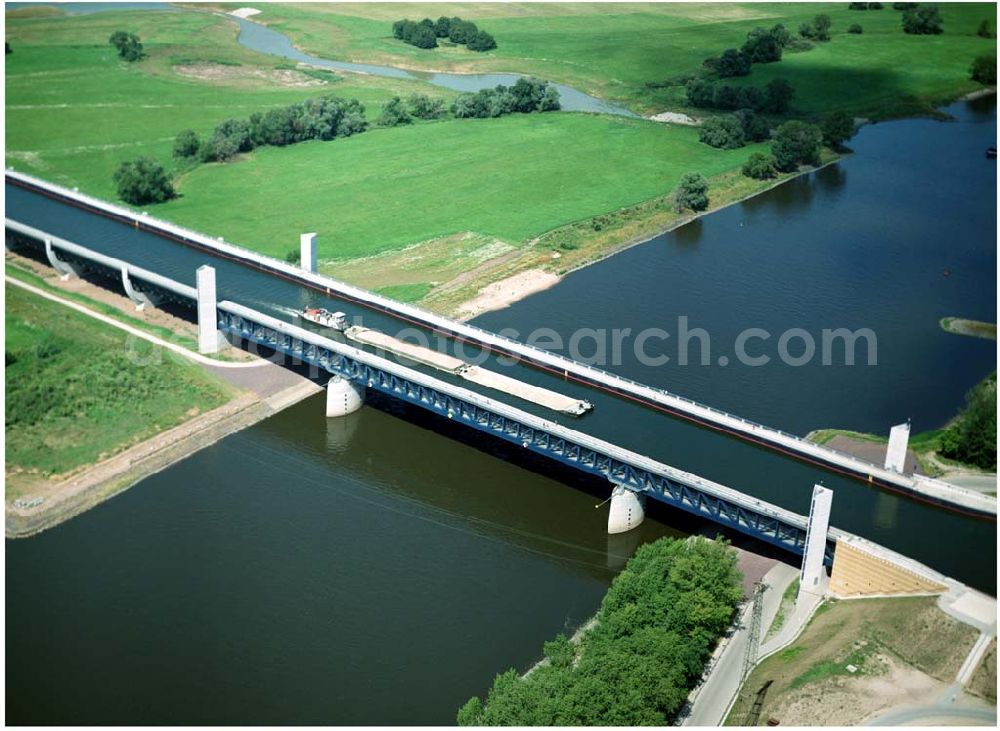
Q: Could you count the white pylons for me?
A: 4